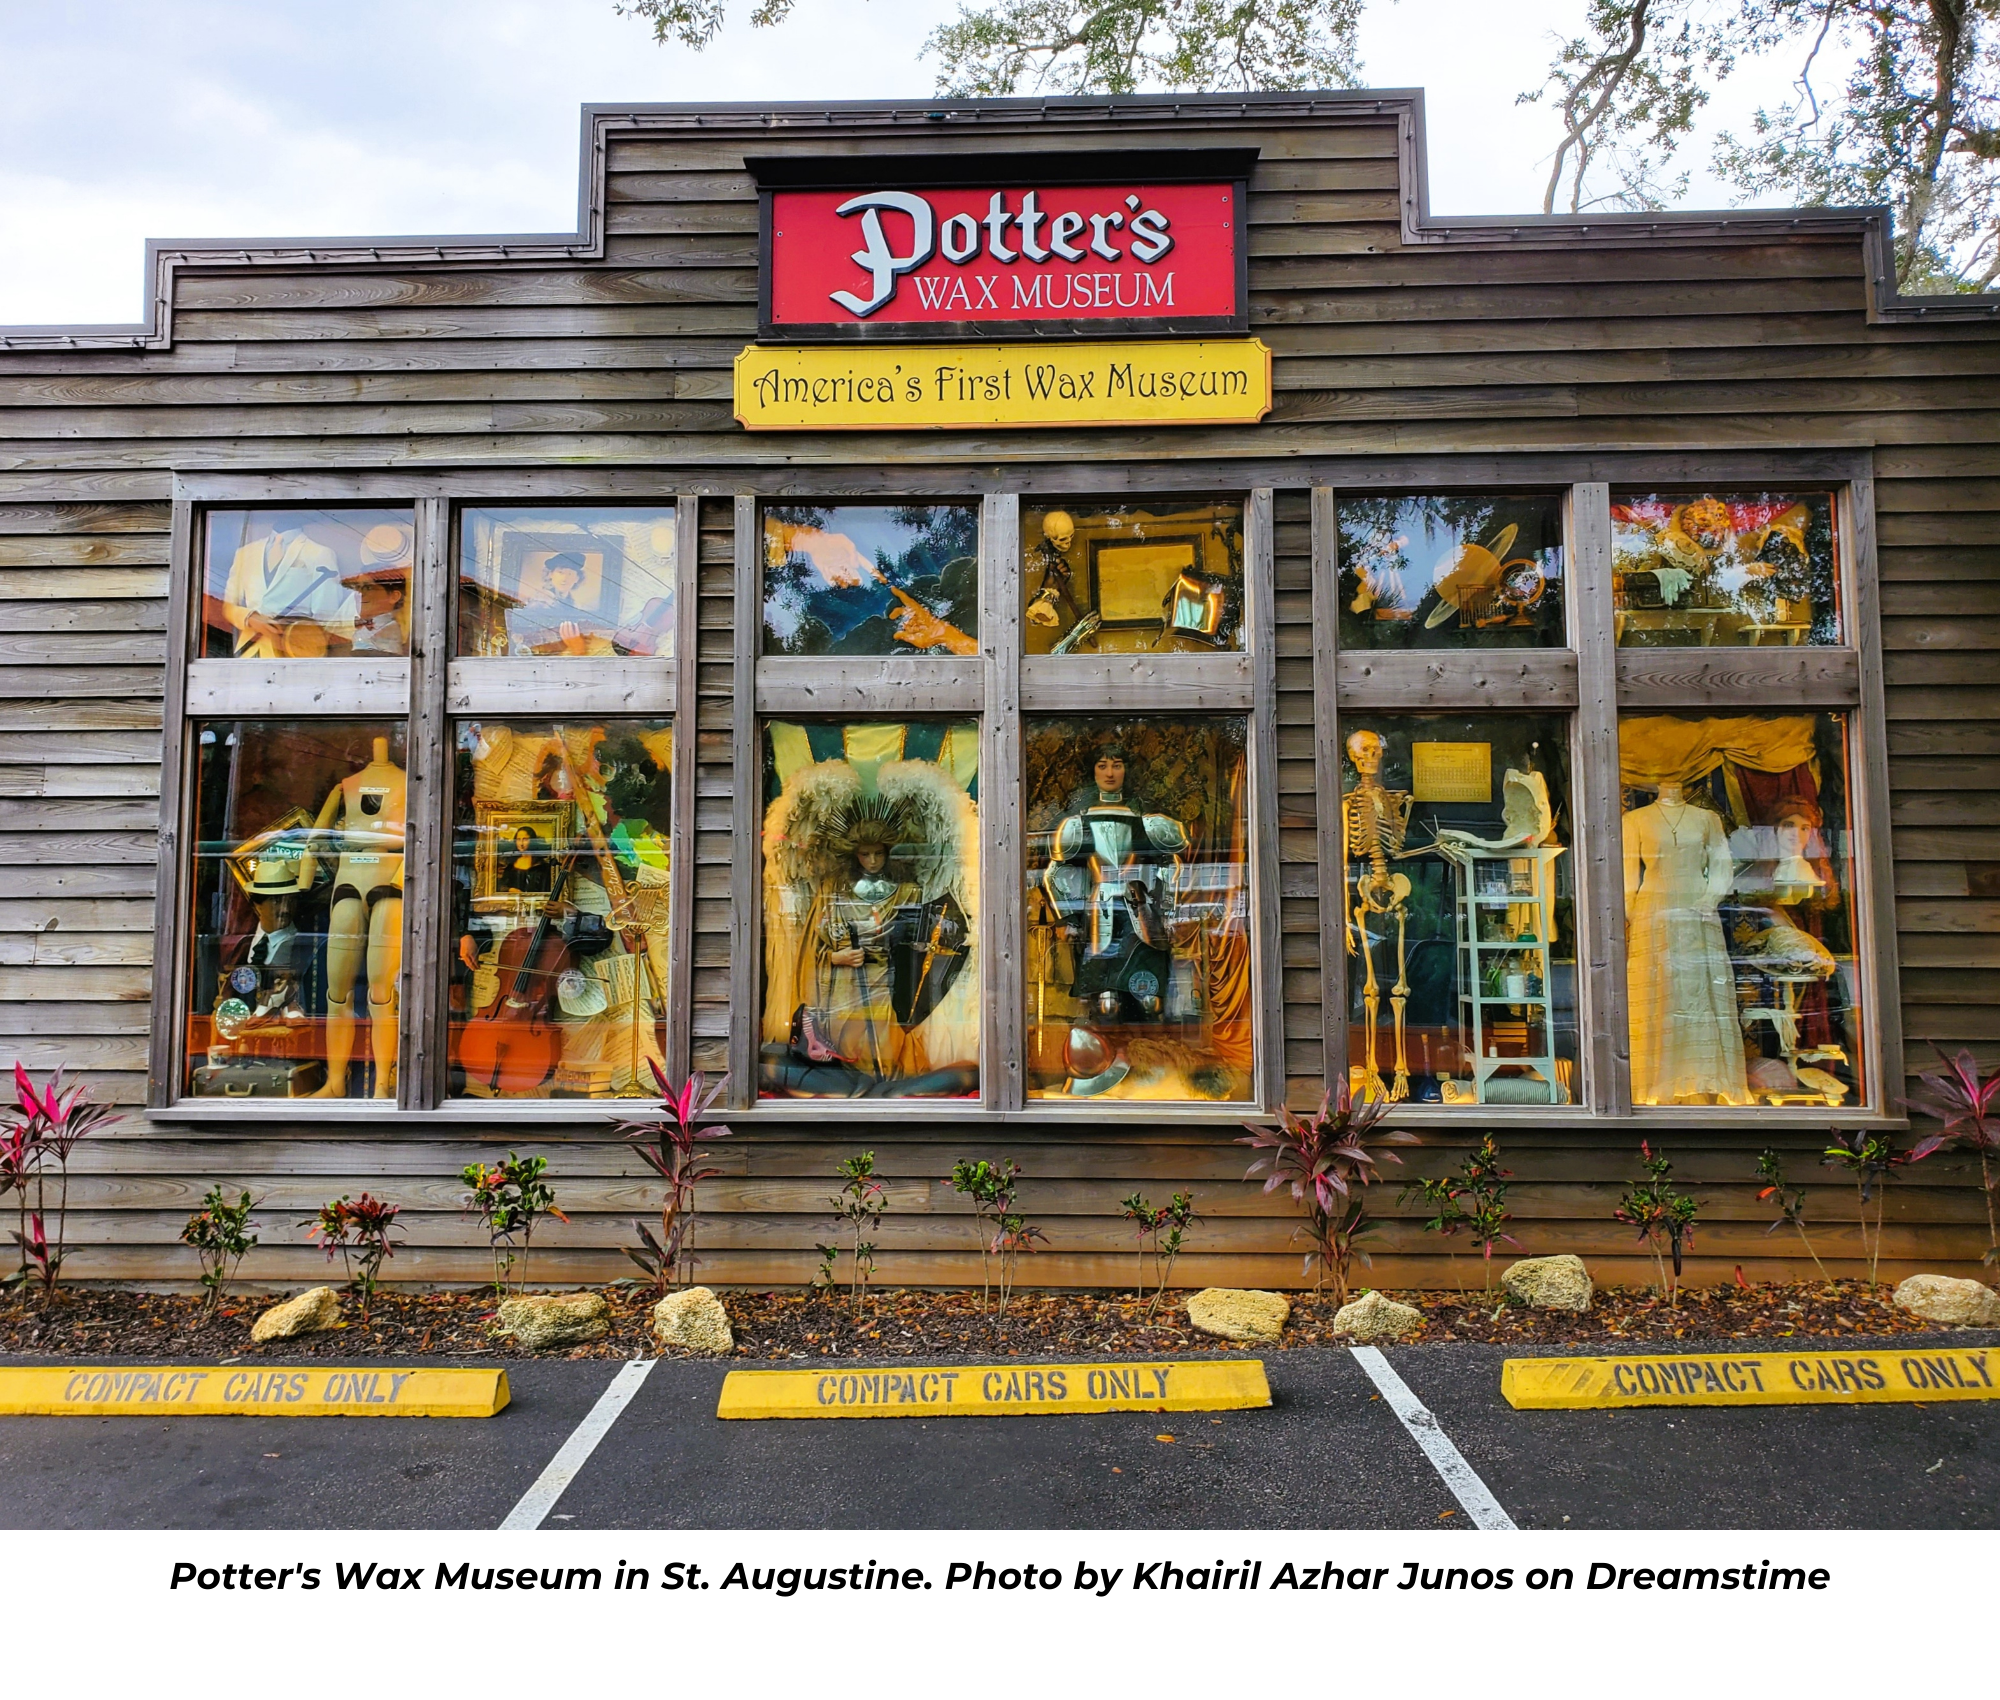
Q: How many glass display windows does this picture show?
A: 12